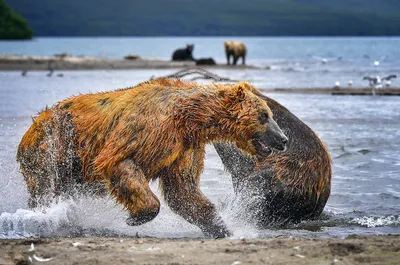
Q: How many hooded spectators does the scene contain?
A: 0